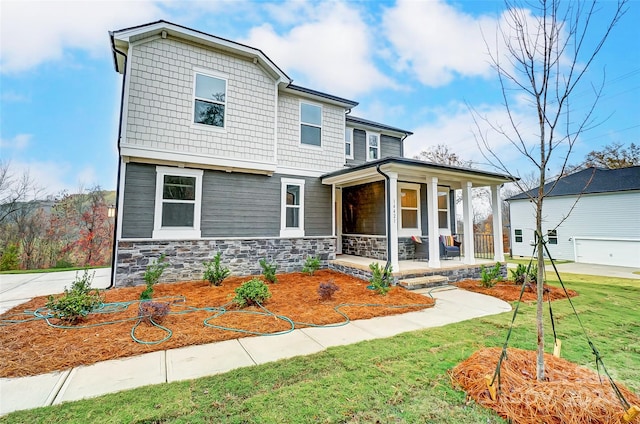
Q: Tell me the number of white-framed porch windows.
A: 2